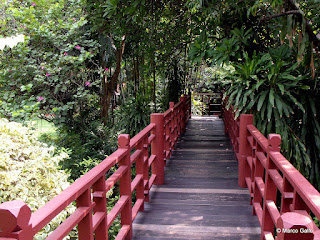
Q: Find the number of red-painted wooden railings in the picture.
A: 2